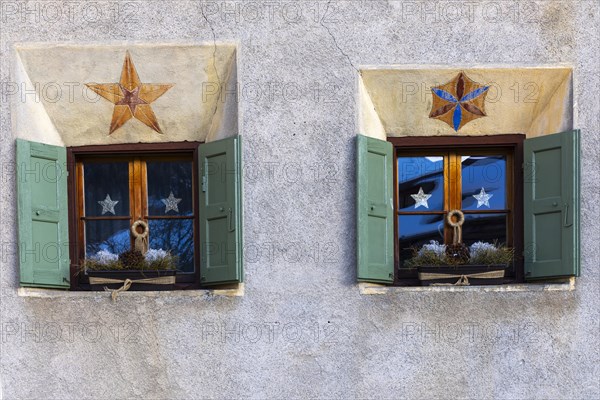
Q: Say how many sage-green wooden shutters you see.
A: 4